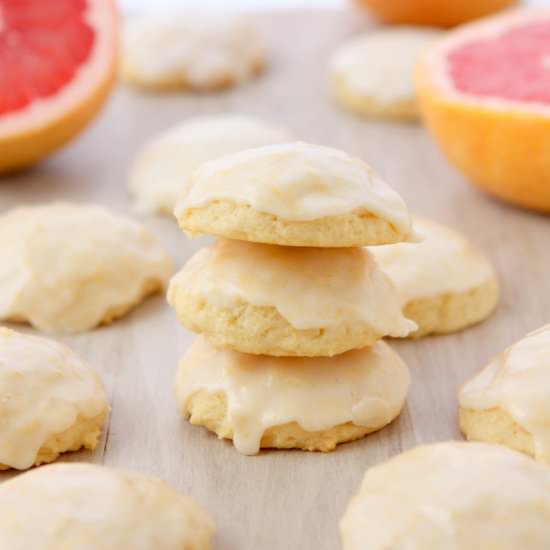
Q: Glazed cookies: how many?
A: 12